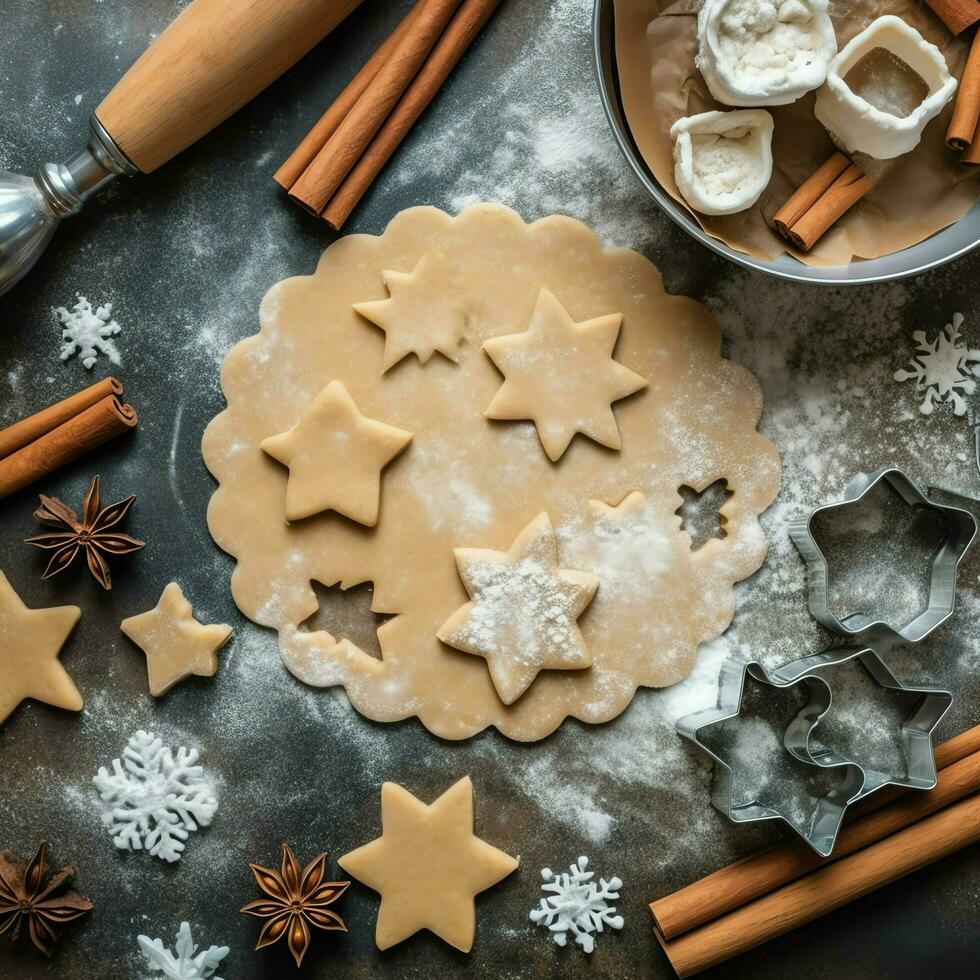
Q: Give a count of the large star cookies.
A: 5